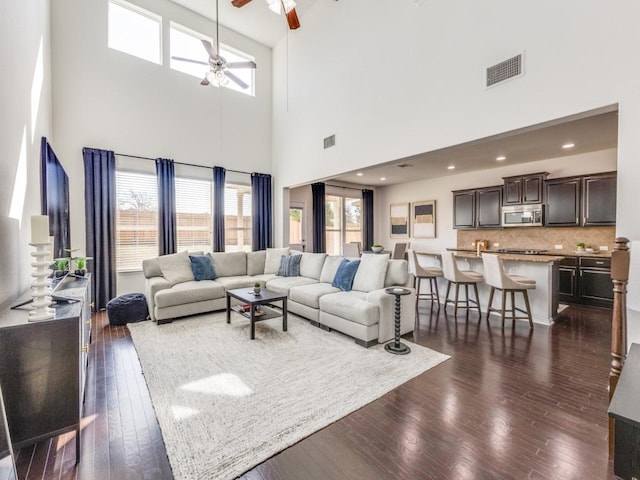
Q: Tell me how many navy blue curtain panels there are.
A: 6